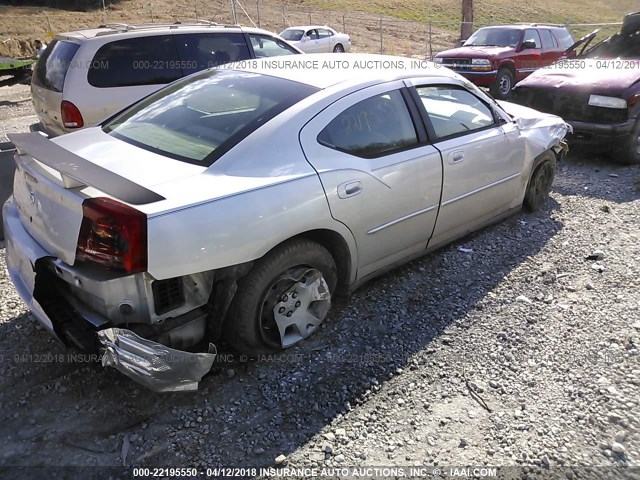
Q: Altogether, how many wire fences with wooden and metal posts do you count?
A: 1